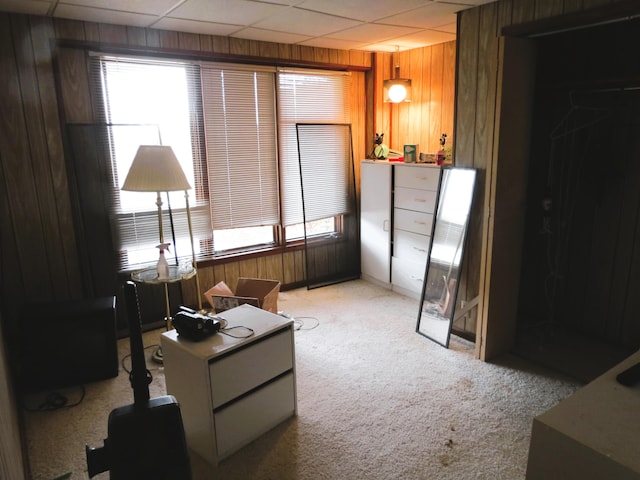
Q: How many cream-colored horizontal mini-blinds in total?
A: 3